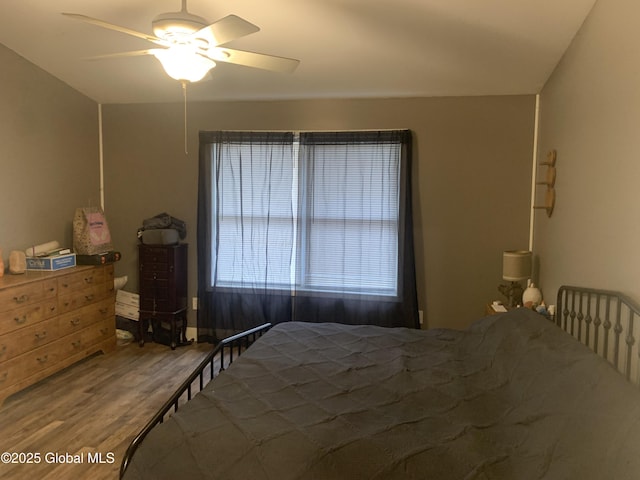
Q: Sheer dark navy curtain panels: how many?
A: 2